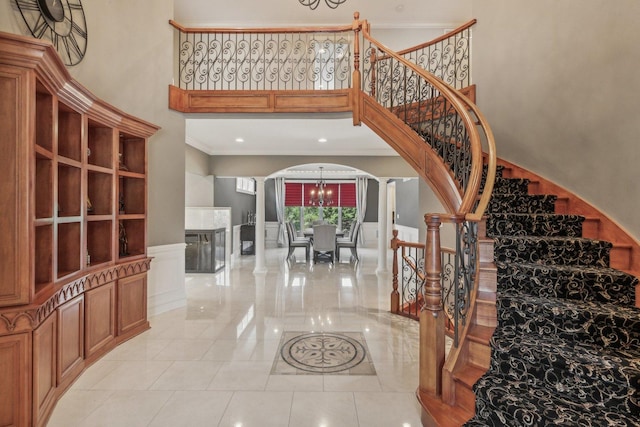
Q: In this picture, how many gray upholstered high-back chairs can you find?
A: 6